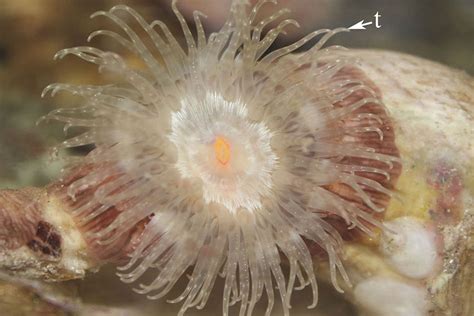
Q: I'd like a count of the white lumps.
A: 2